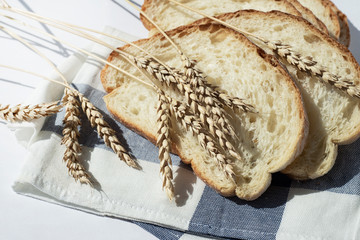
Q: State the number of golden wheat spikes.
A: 9